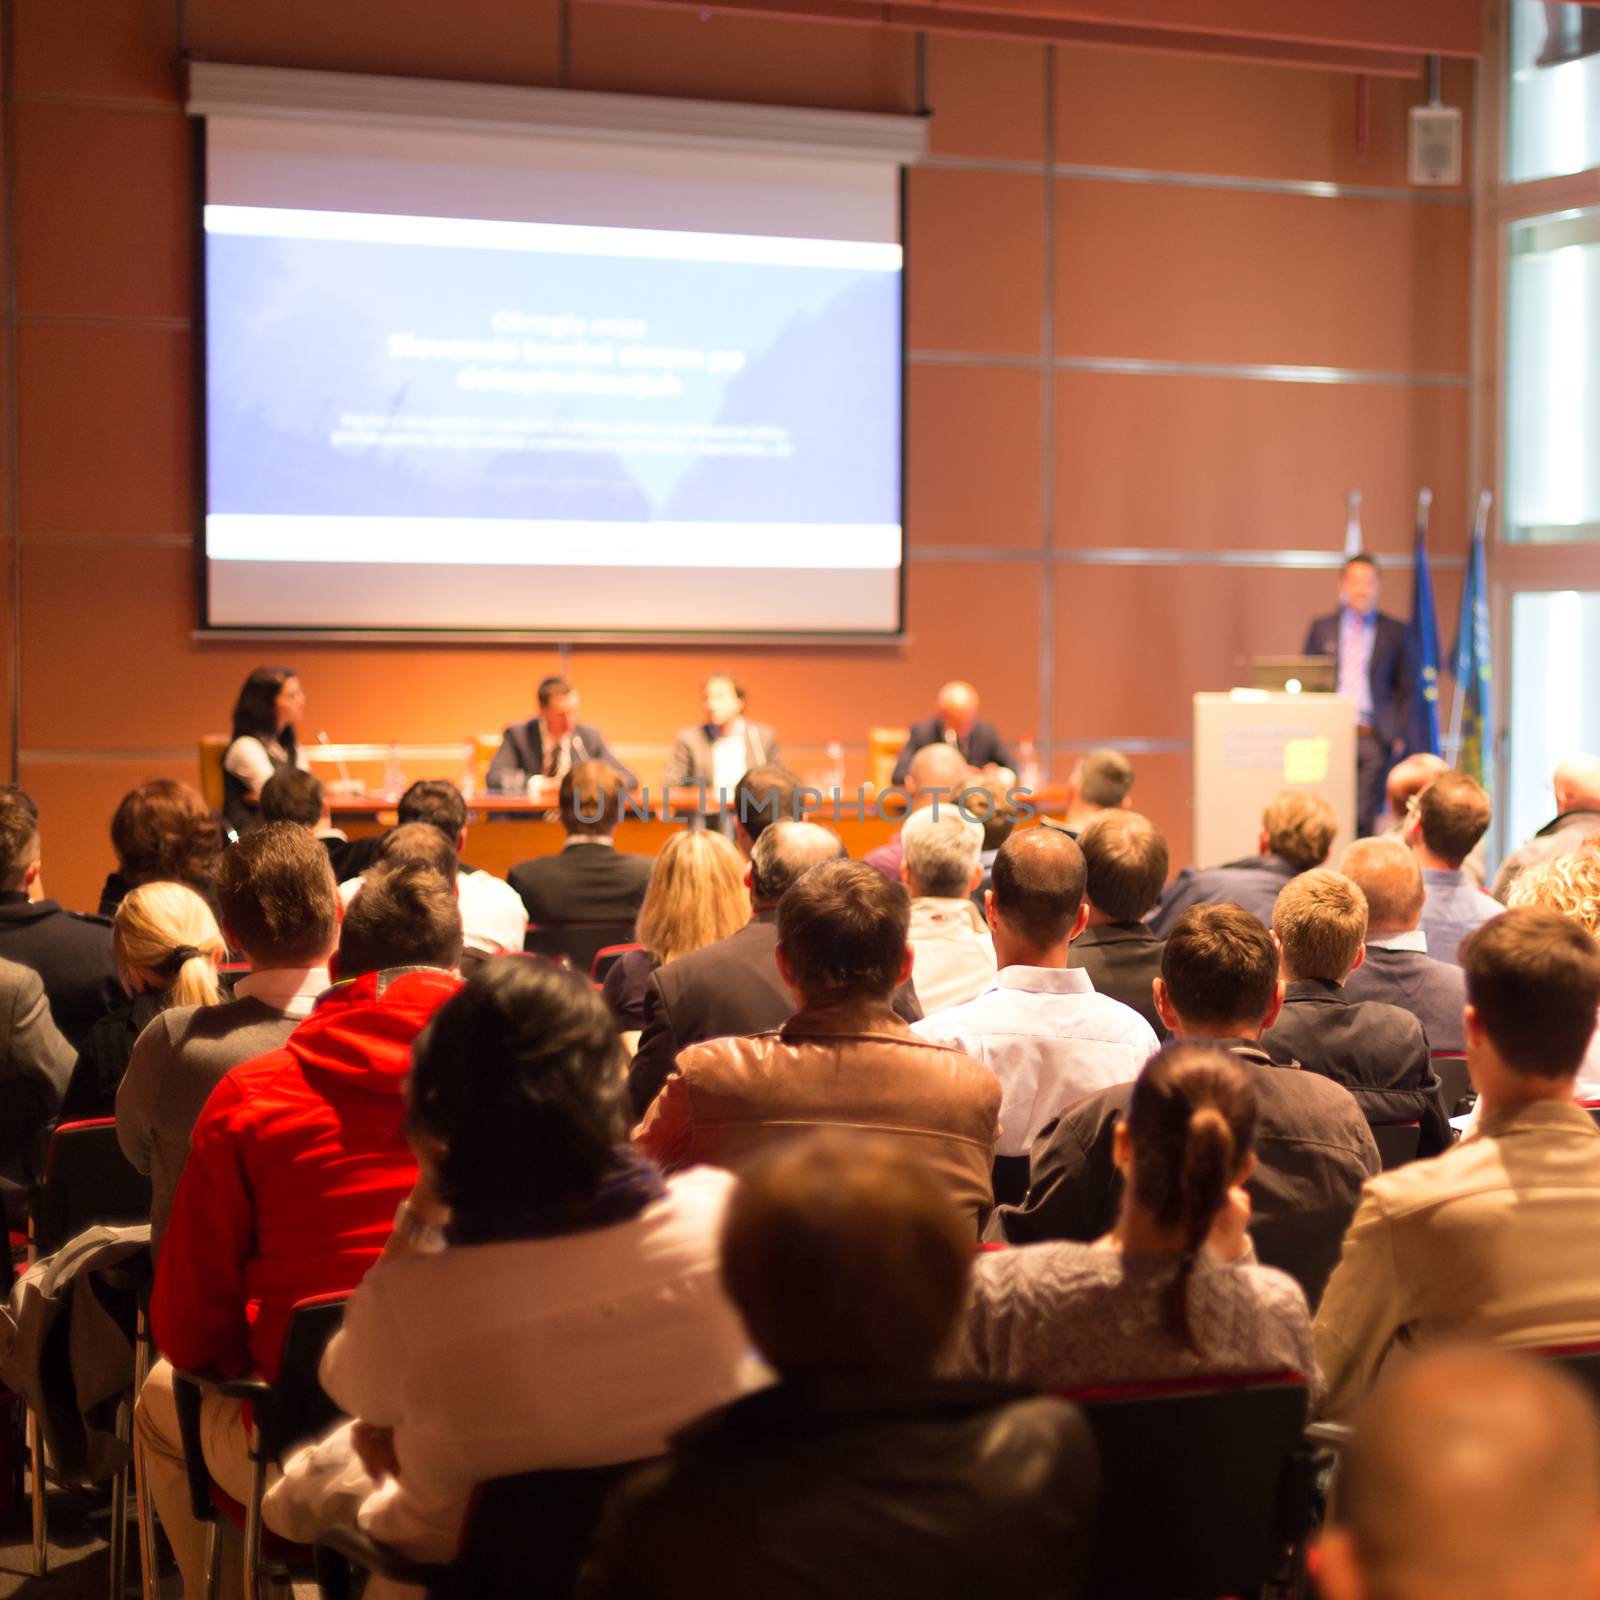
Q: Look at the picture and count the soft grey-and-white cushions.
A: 0